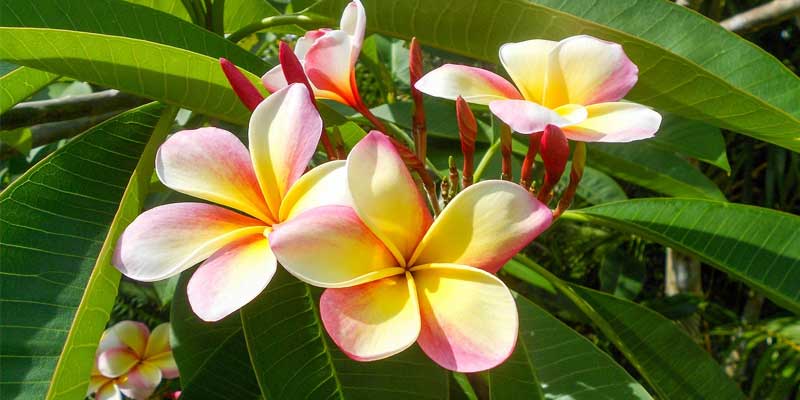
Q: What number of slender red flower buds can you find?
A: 5